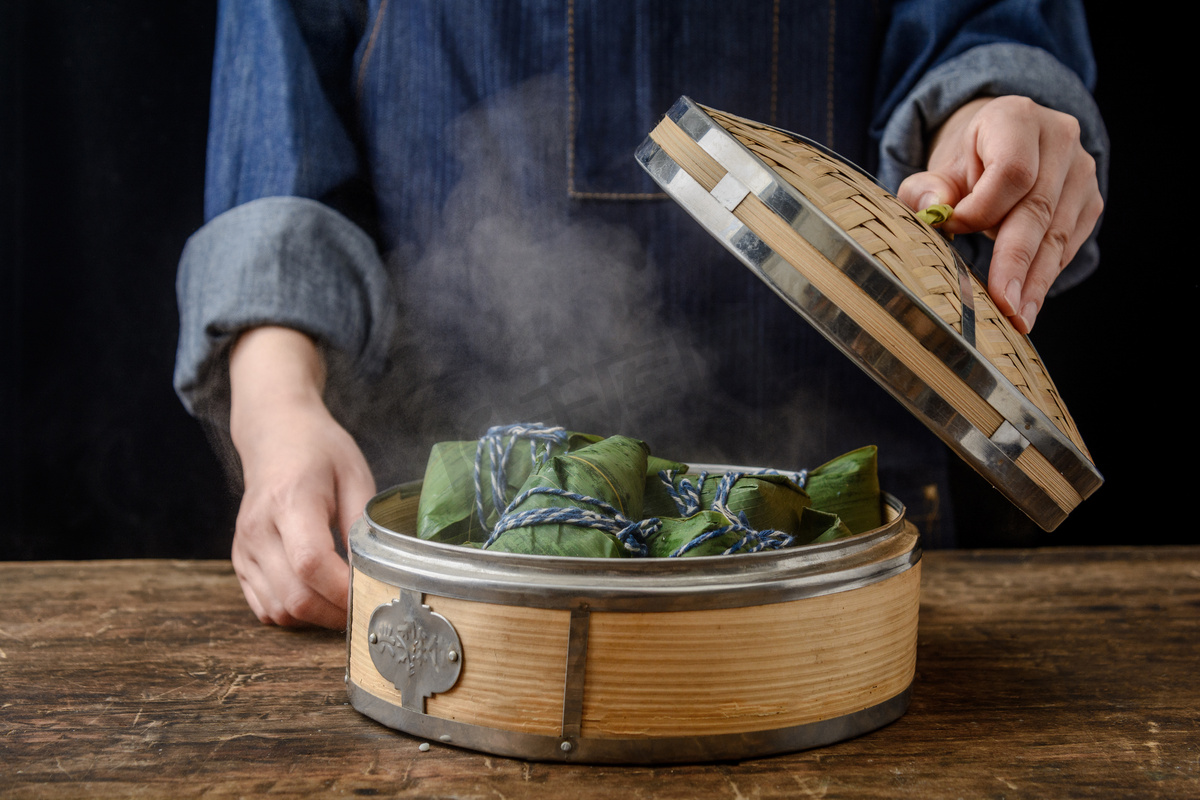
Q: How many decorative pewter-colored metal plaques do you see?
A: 1